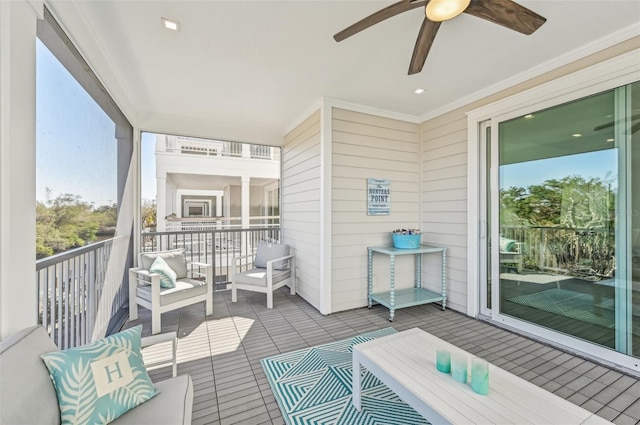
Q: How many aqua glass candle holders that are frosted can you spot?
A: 3